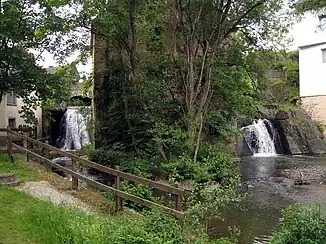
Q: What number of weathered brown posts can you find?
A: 5